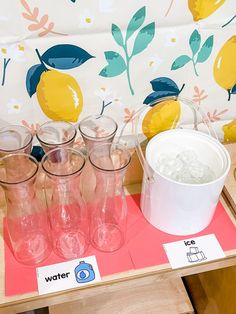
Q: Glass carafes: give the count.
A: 6